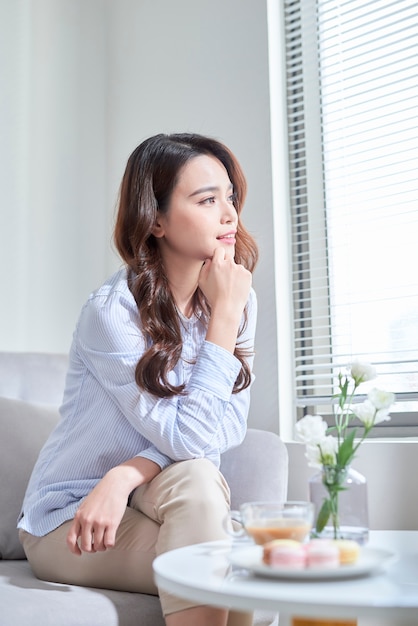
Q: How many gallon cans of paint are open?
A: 0